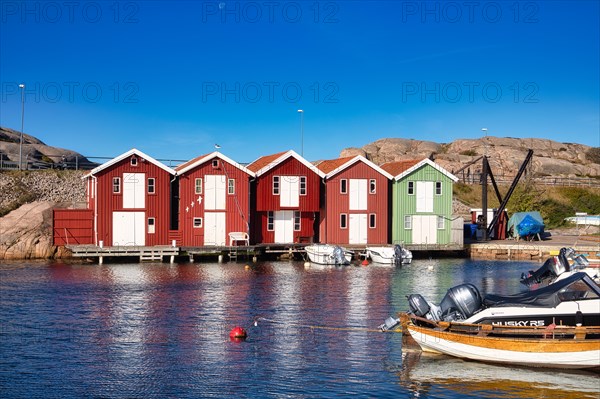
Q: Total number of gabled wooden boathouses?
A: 5